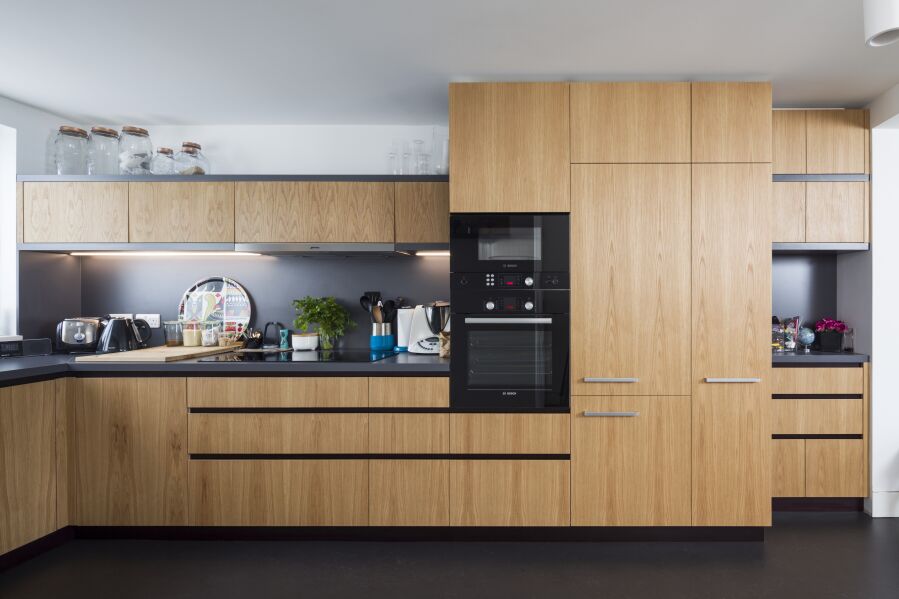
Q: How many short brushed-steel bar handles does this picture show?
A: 3